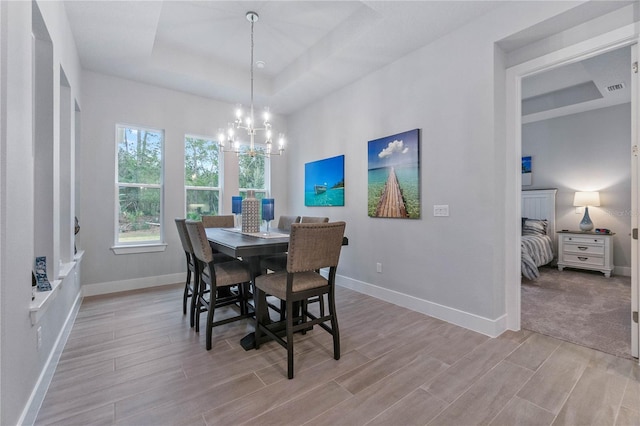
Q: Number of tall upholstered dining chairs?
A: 6